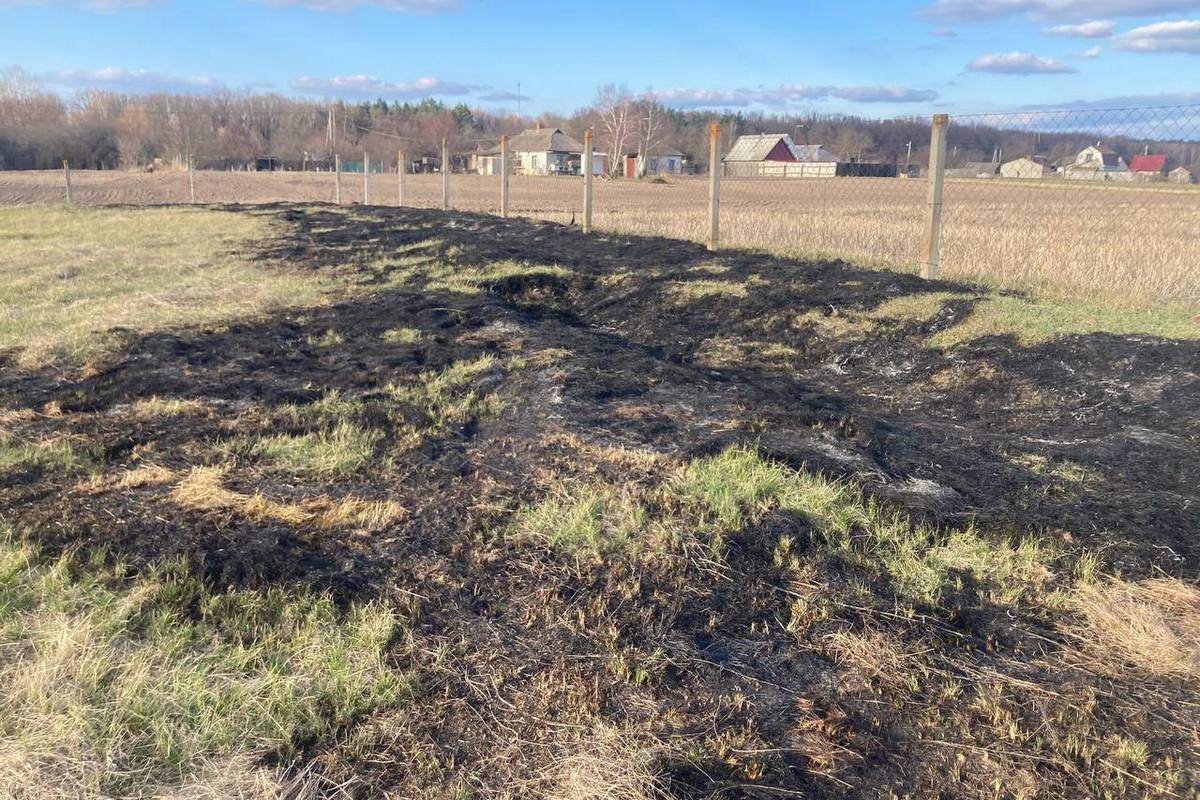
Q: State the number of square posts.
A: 10